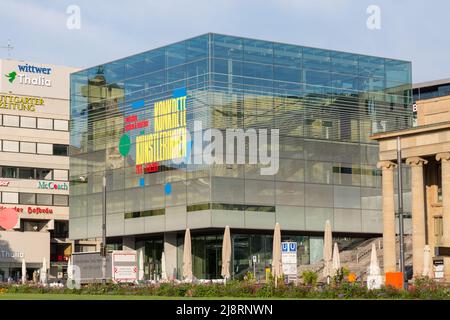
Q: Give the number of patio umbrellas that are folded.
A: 12